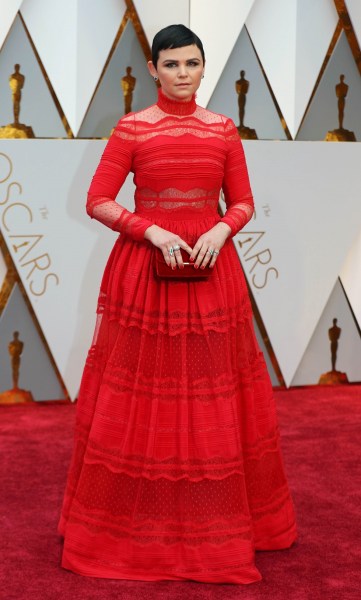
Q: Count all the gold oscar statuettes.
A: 6